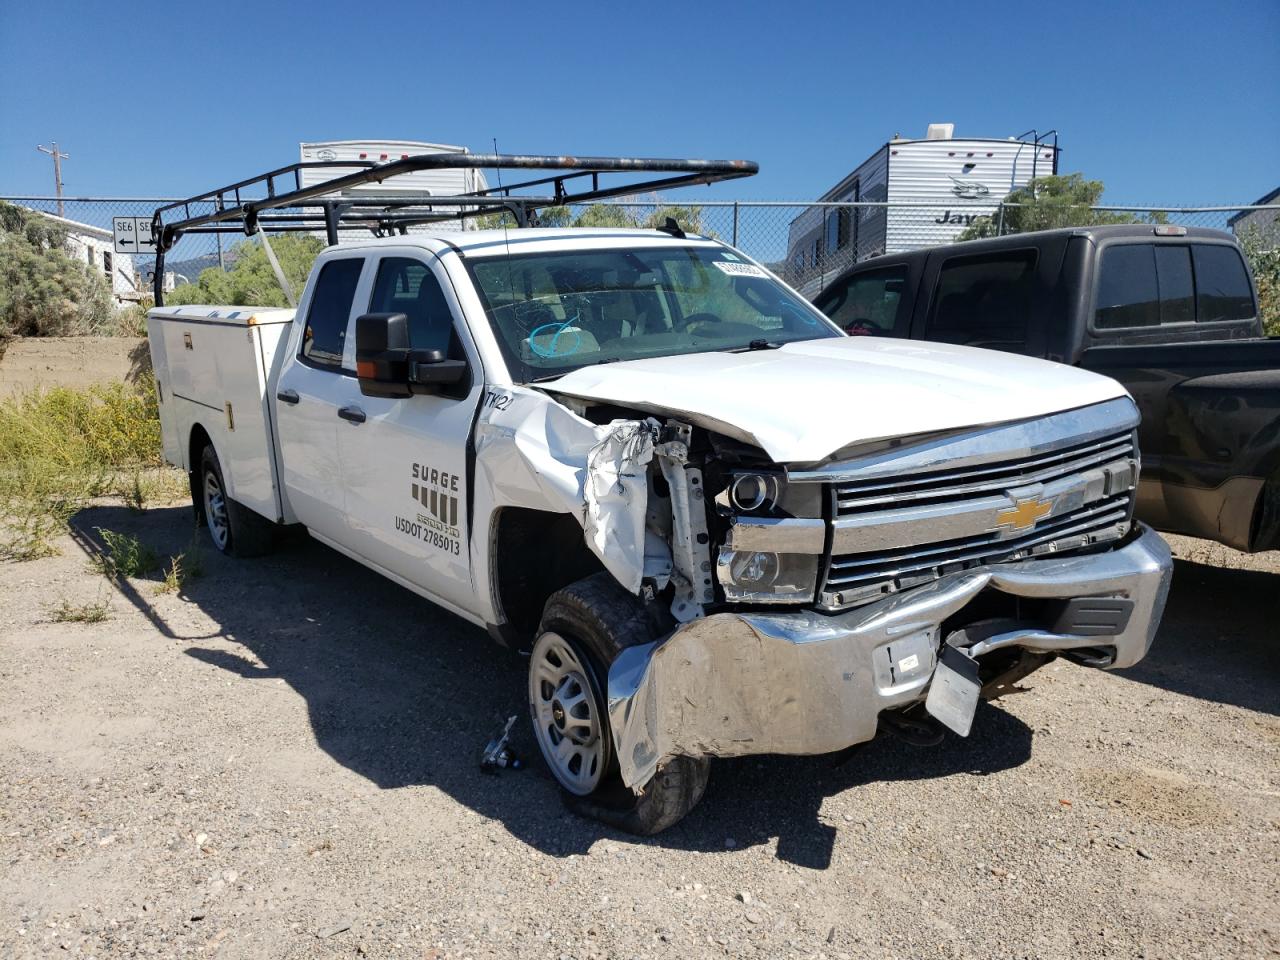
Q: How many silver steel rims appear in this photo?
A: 2